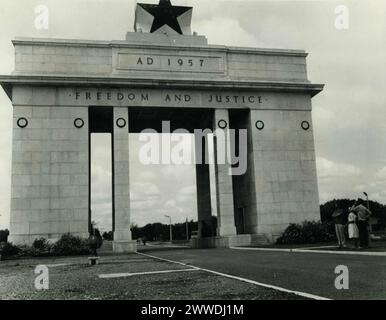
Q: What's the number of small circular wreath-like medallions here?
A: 6